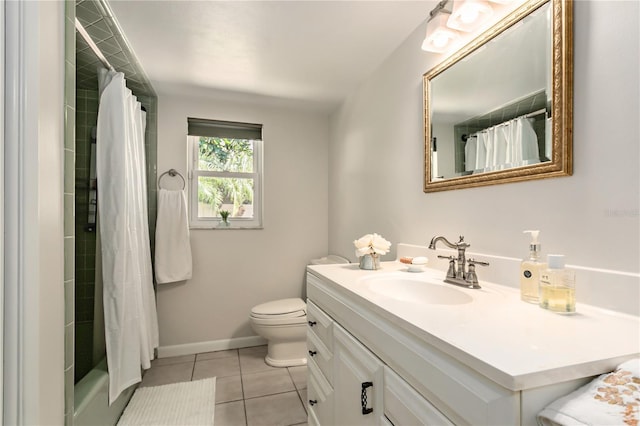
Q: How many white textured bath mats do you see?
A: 1